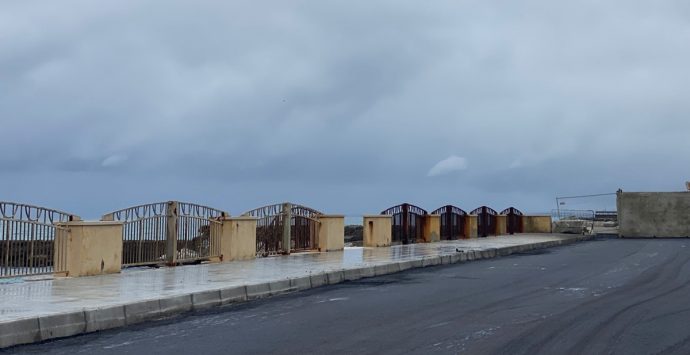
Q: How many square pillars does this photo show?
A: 8